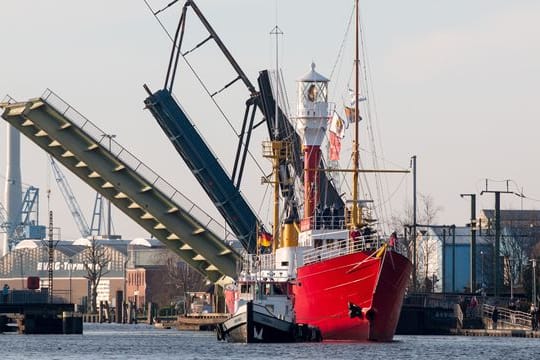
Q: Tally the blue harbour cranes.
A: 2